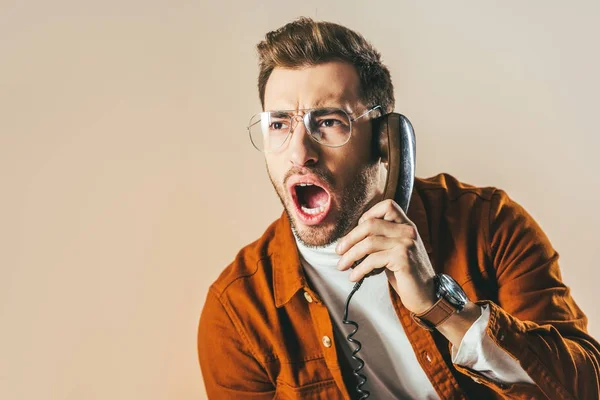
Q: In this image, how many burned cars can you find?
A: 0